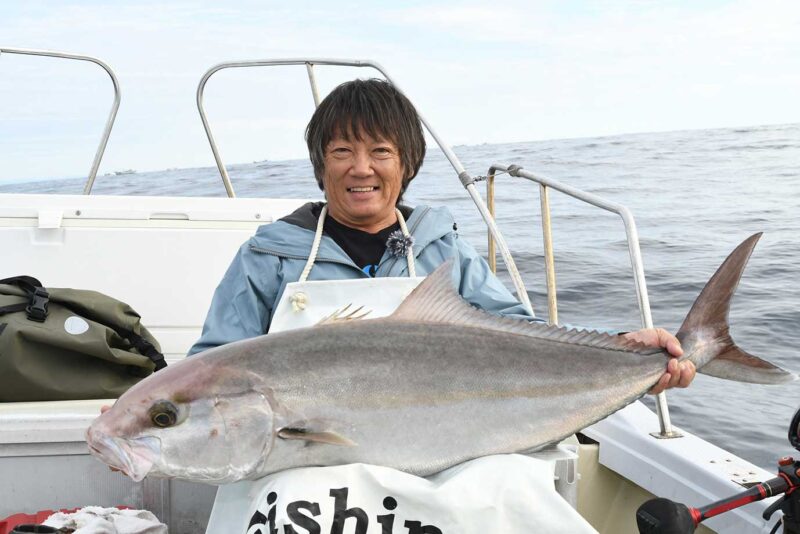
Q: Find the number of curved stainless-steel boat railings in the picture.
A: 3